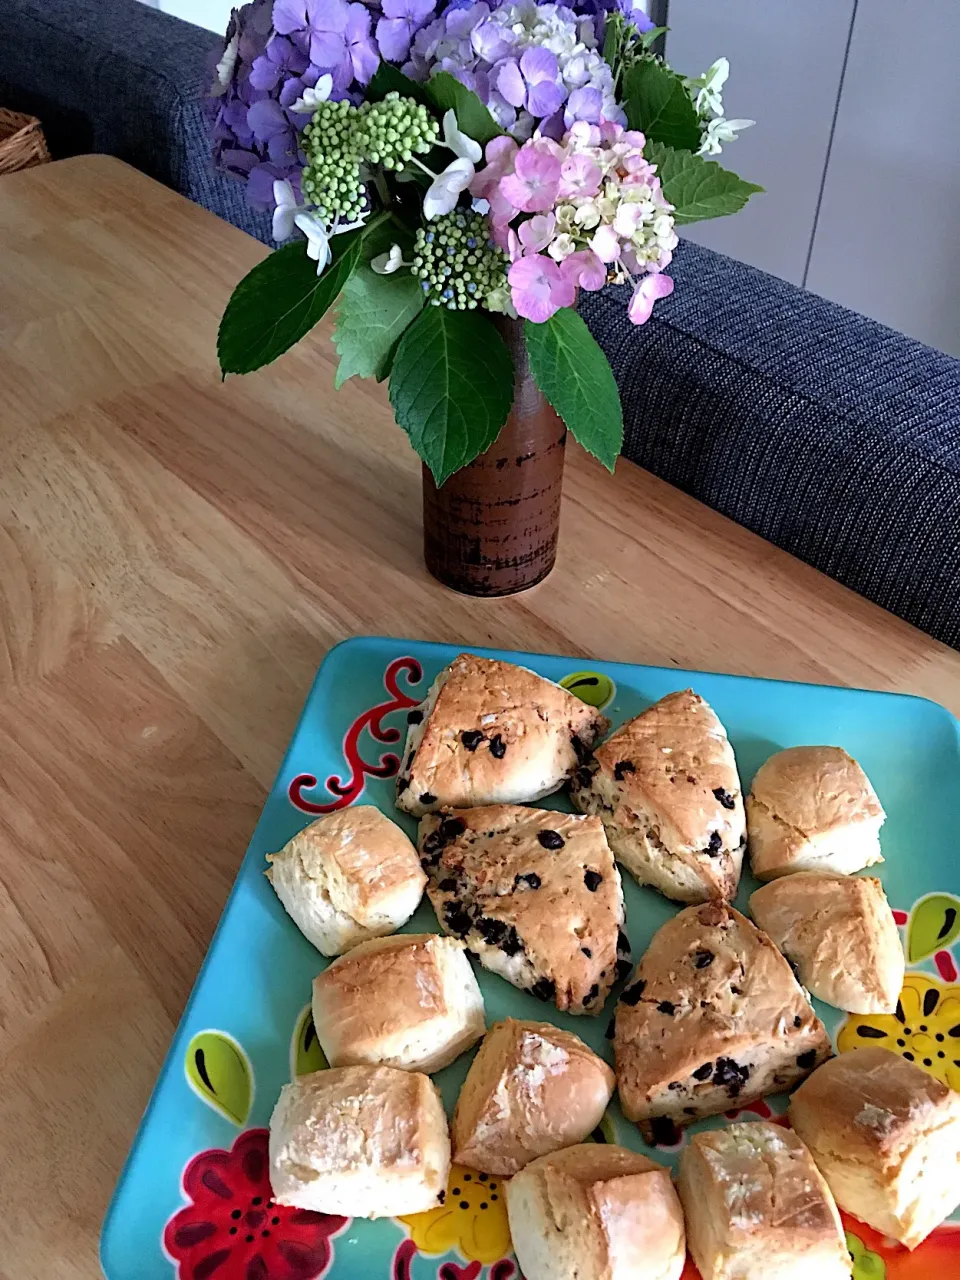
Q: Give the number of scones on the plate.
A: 13